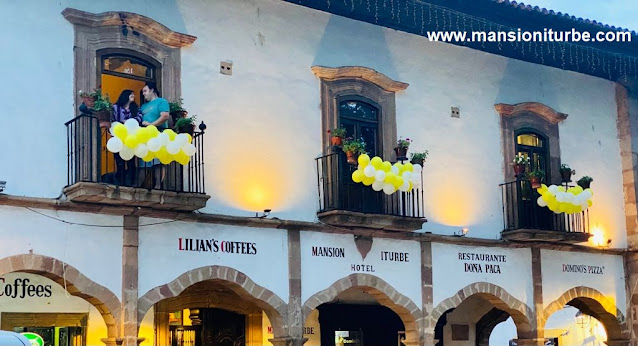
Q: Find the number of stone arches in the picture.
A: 5